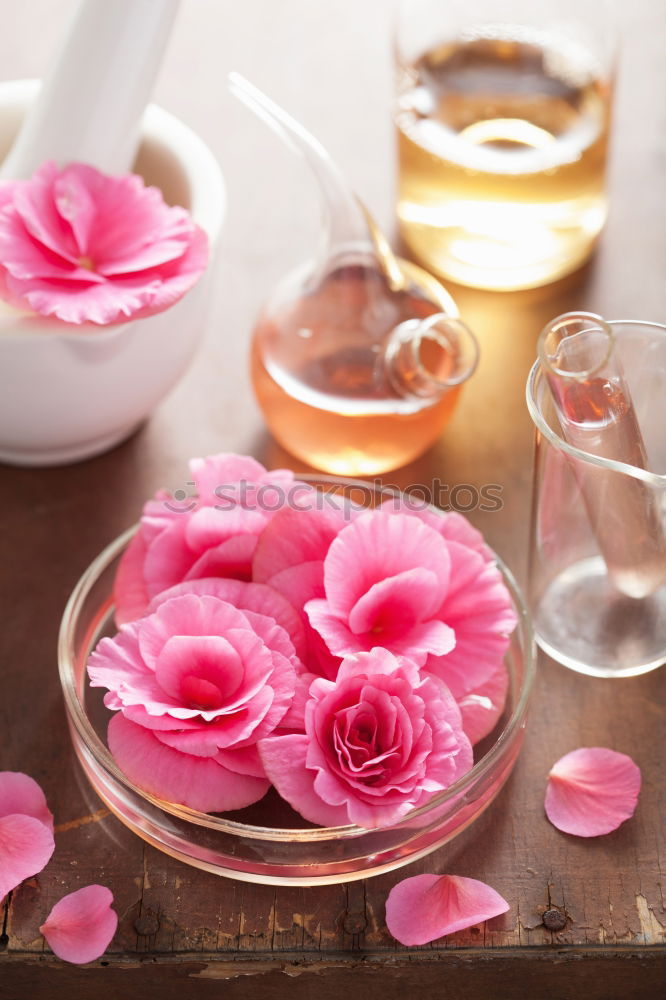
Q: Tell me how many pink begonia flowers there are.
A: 5